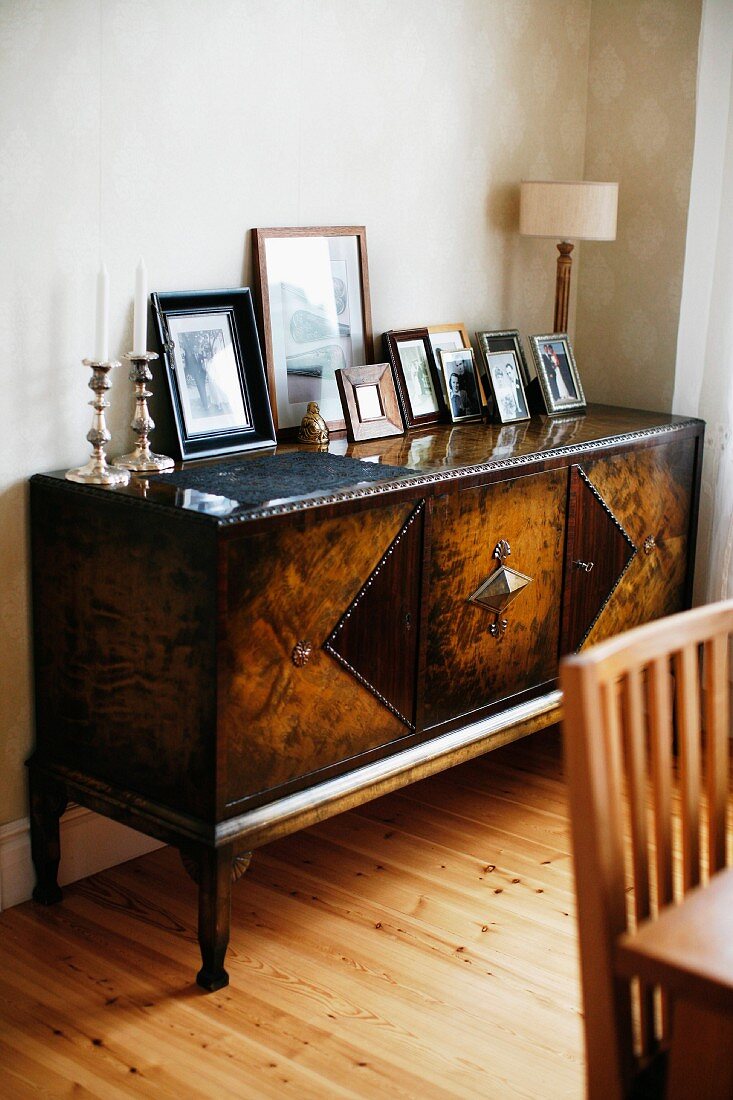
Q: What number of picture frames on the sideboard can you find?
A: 9